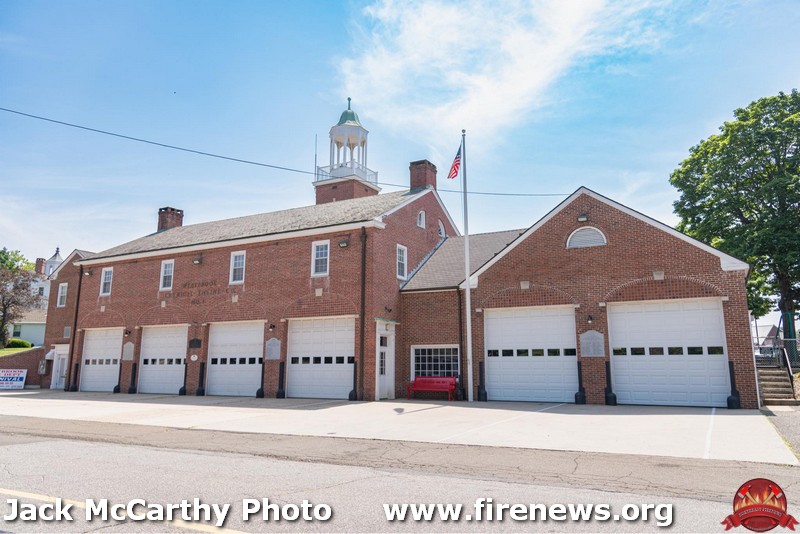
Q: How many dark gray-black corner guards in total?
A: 12